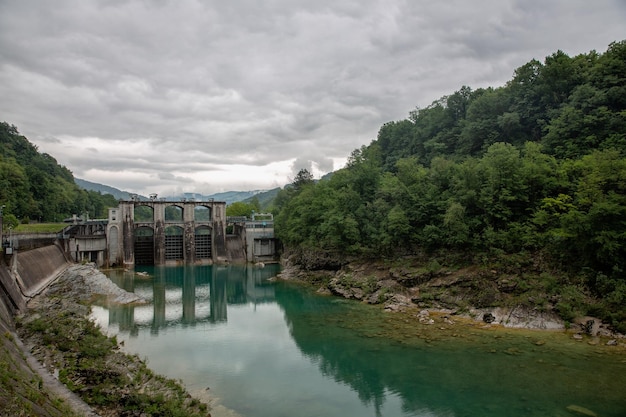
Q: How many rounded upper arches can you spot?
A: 3